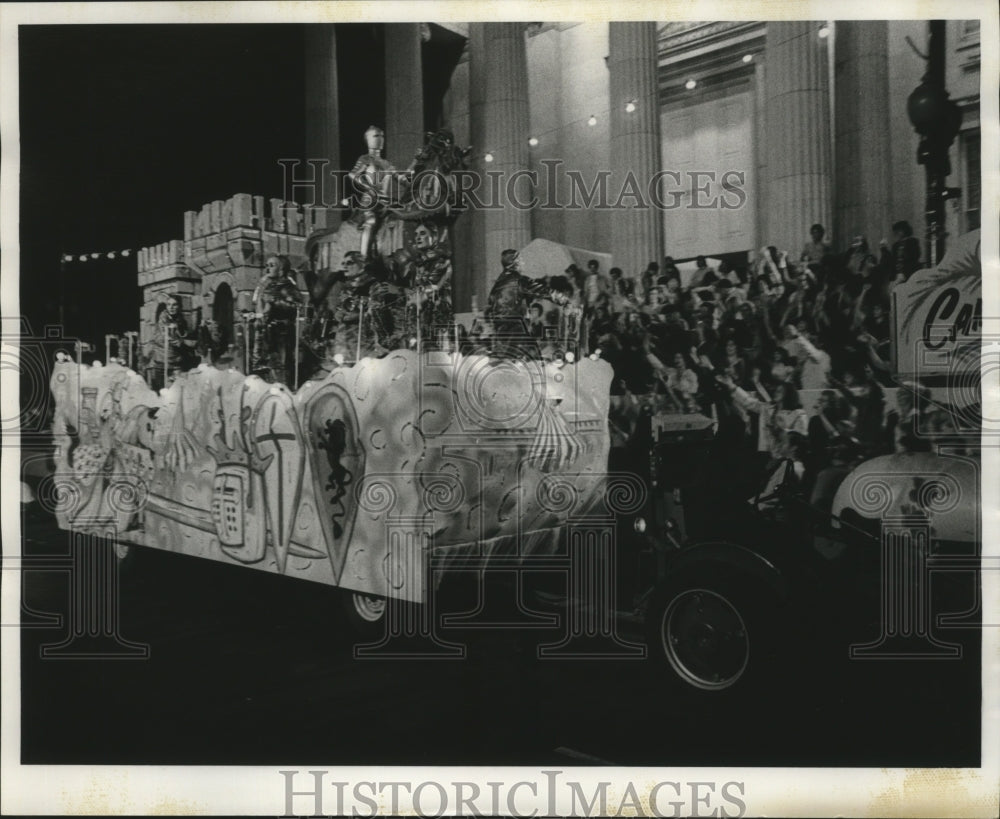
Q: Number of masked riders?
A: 5